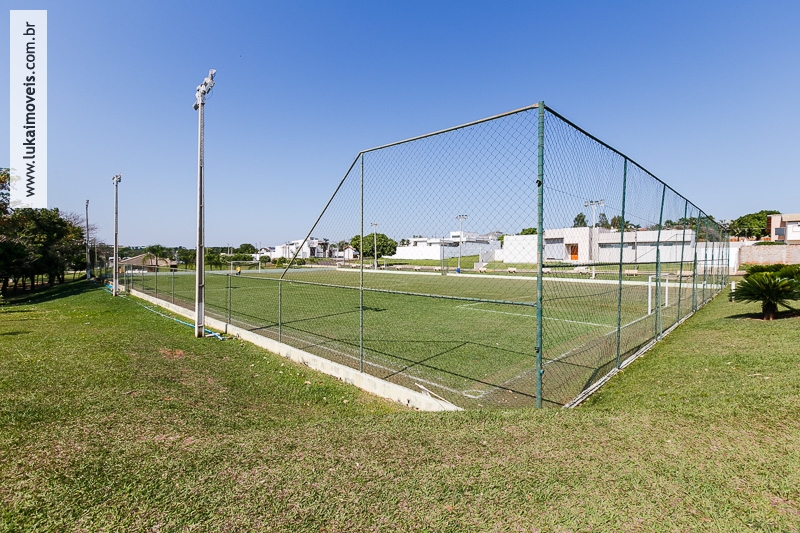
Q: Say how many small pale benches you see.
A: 12